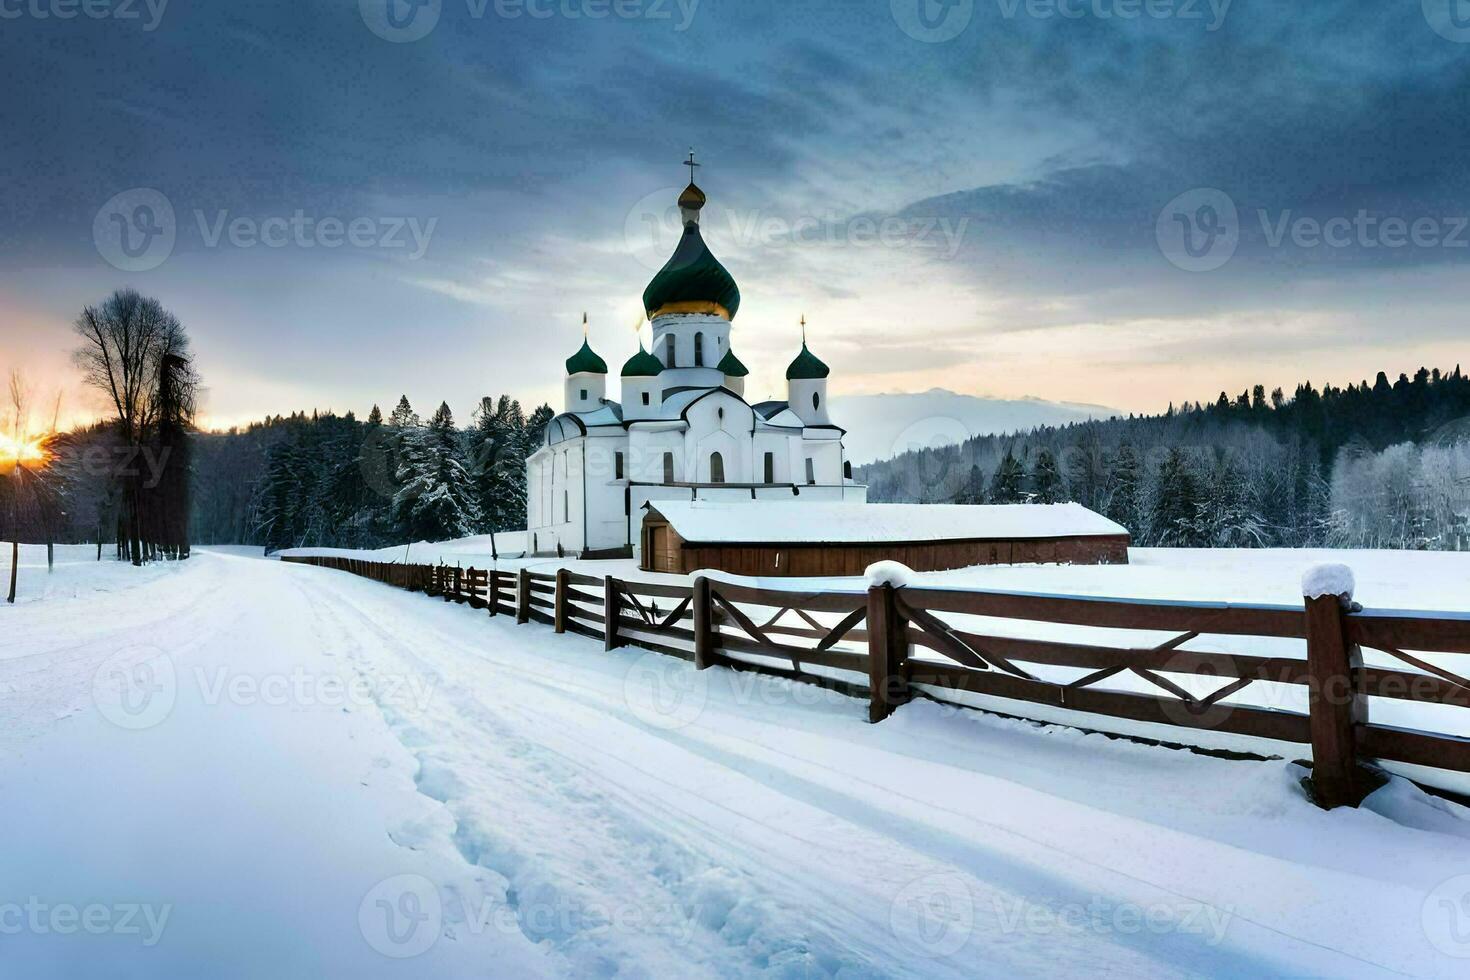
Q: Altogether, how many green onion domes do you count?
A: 5